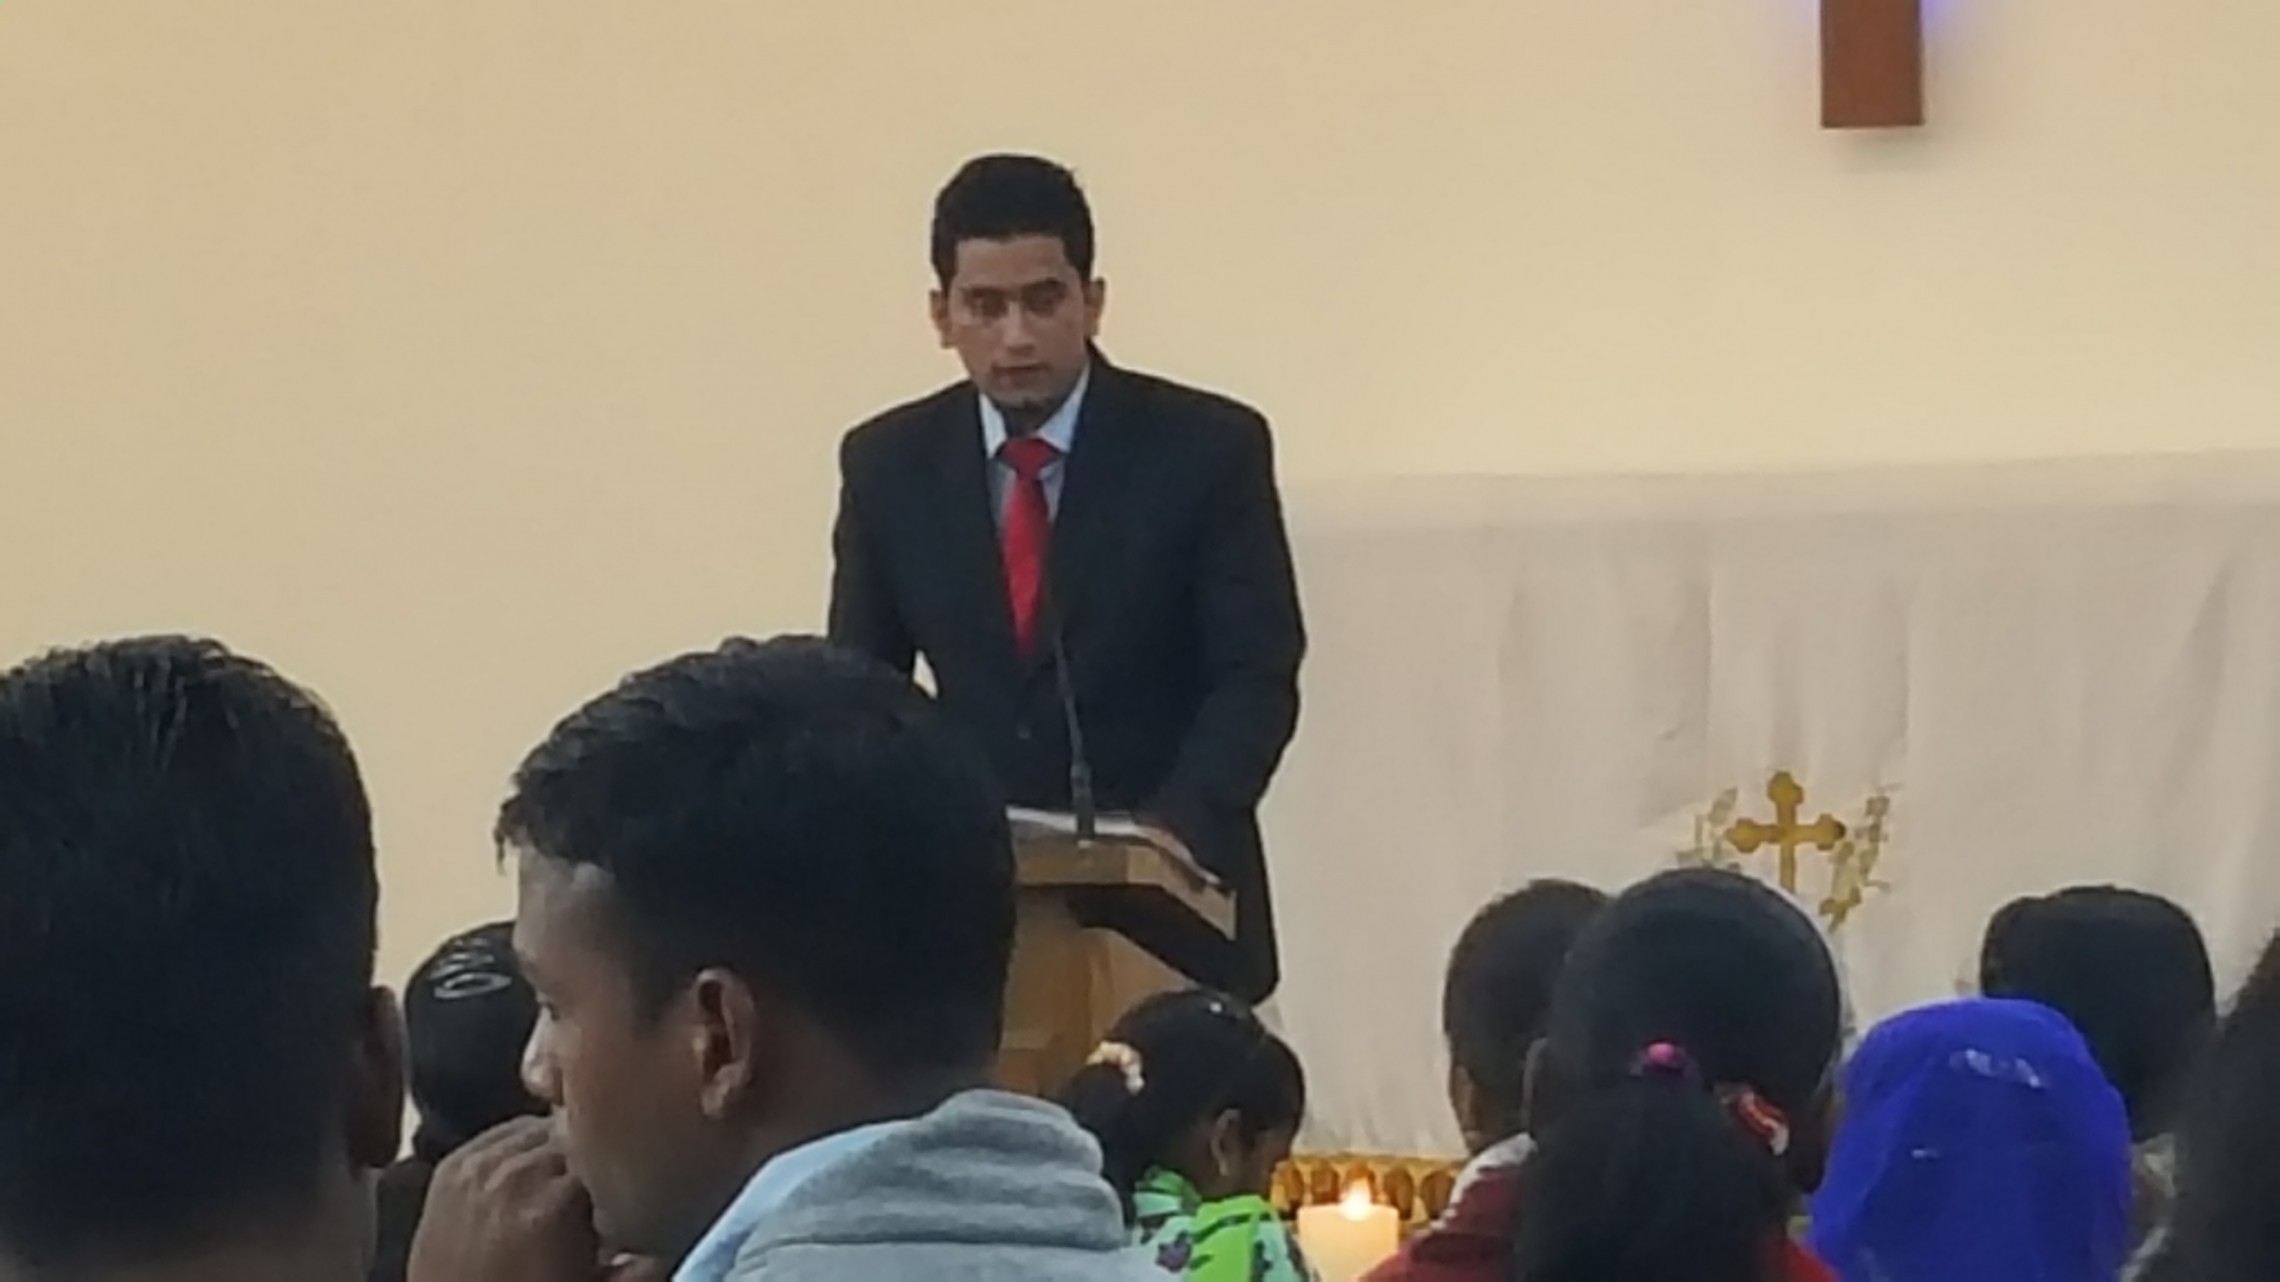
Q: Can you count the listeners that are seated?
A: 9